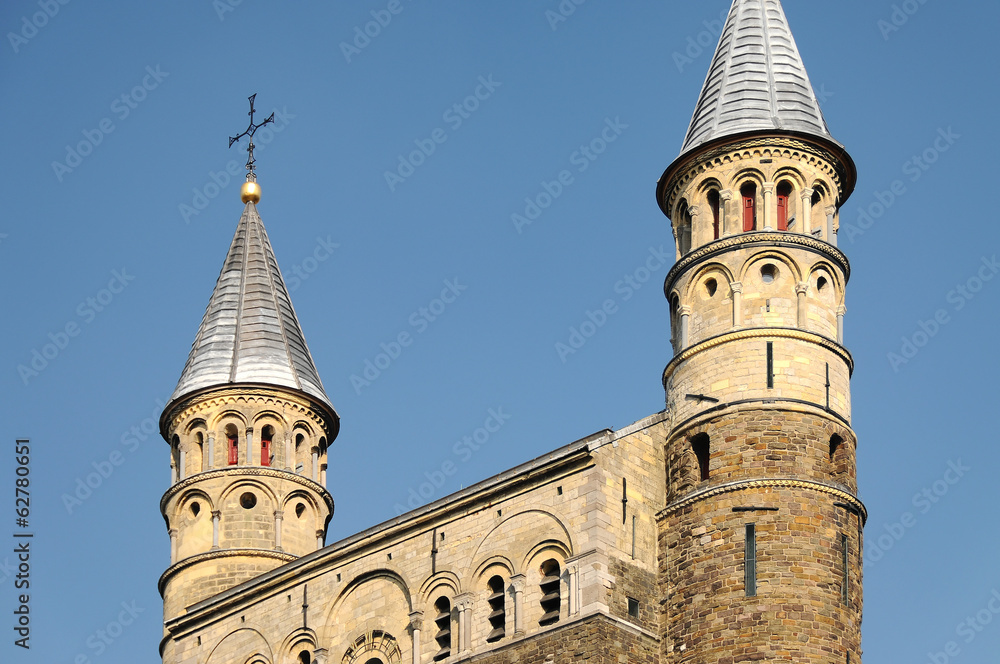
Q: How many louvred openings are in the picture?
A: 3